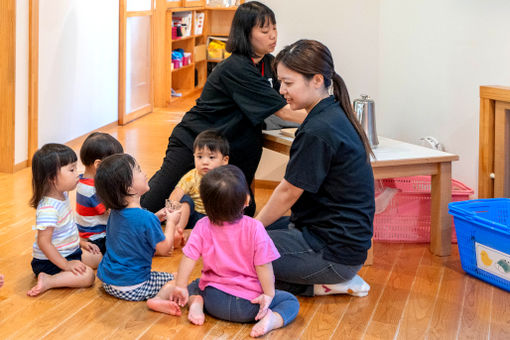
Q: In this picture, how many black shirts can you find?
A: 2